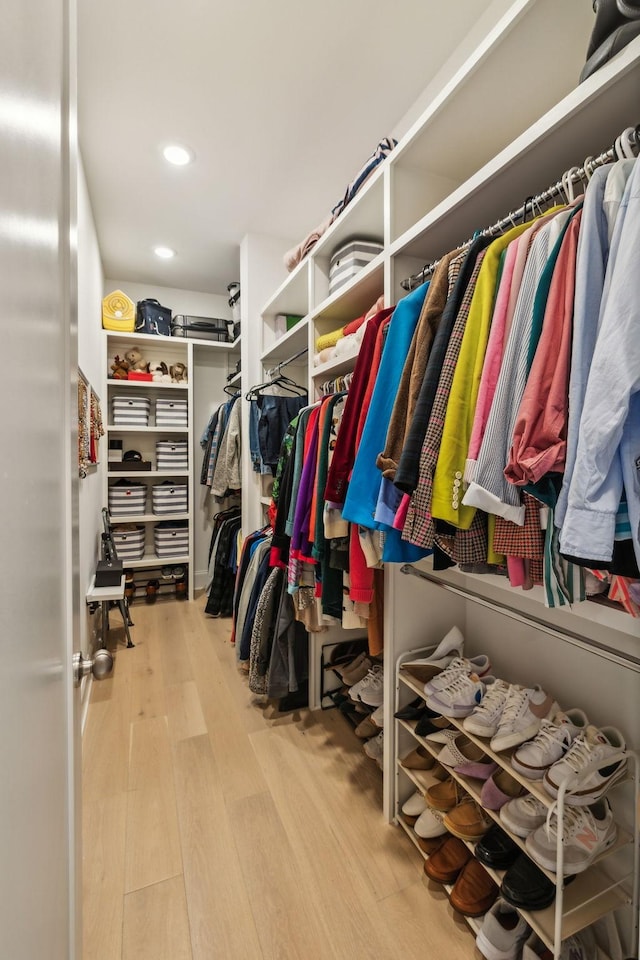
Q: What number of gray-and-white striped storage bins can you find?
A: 8